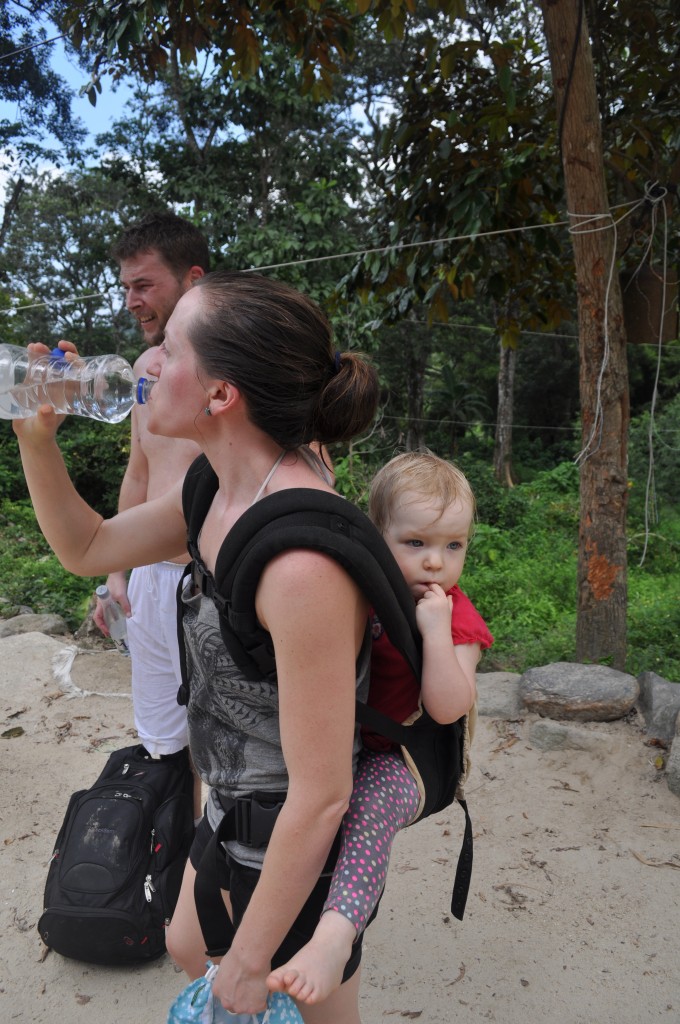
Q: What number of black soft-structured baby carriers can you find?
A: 1